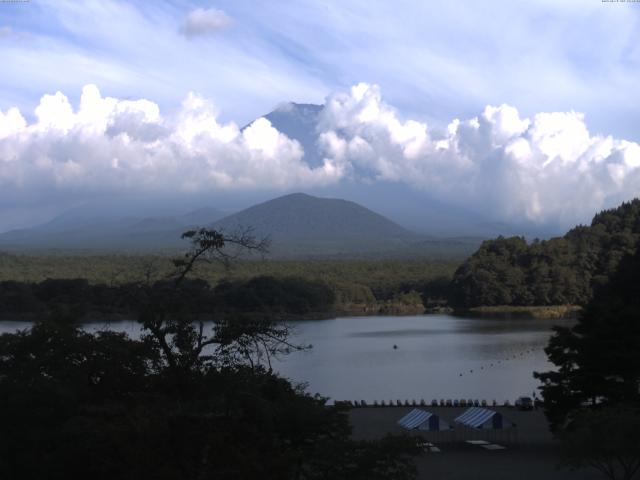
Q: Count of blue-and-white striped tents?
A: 2